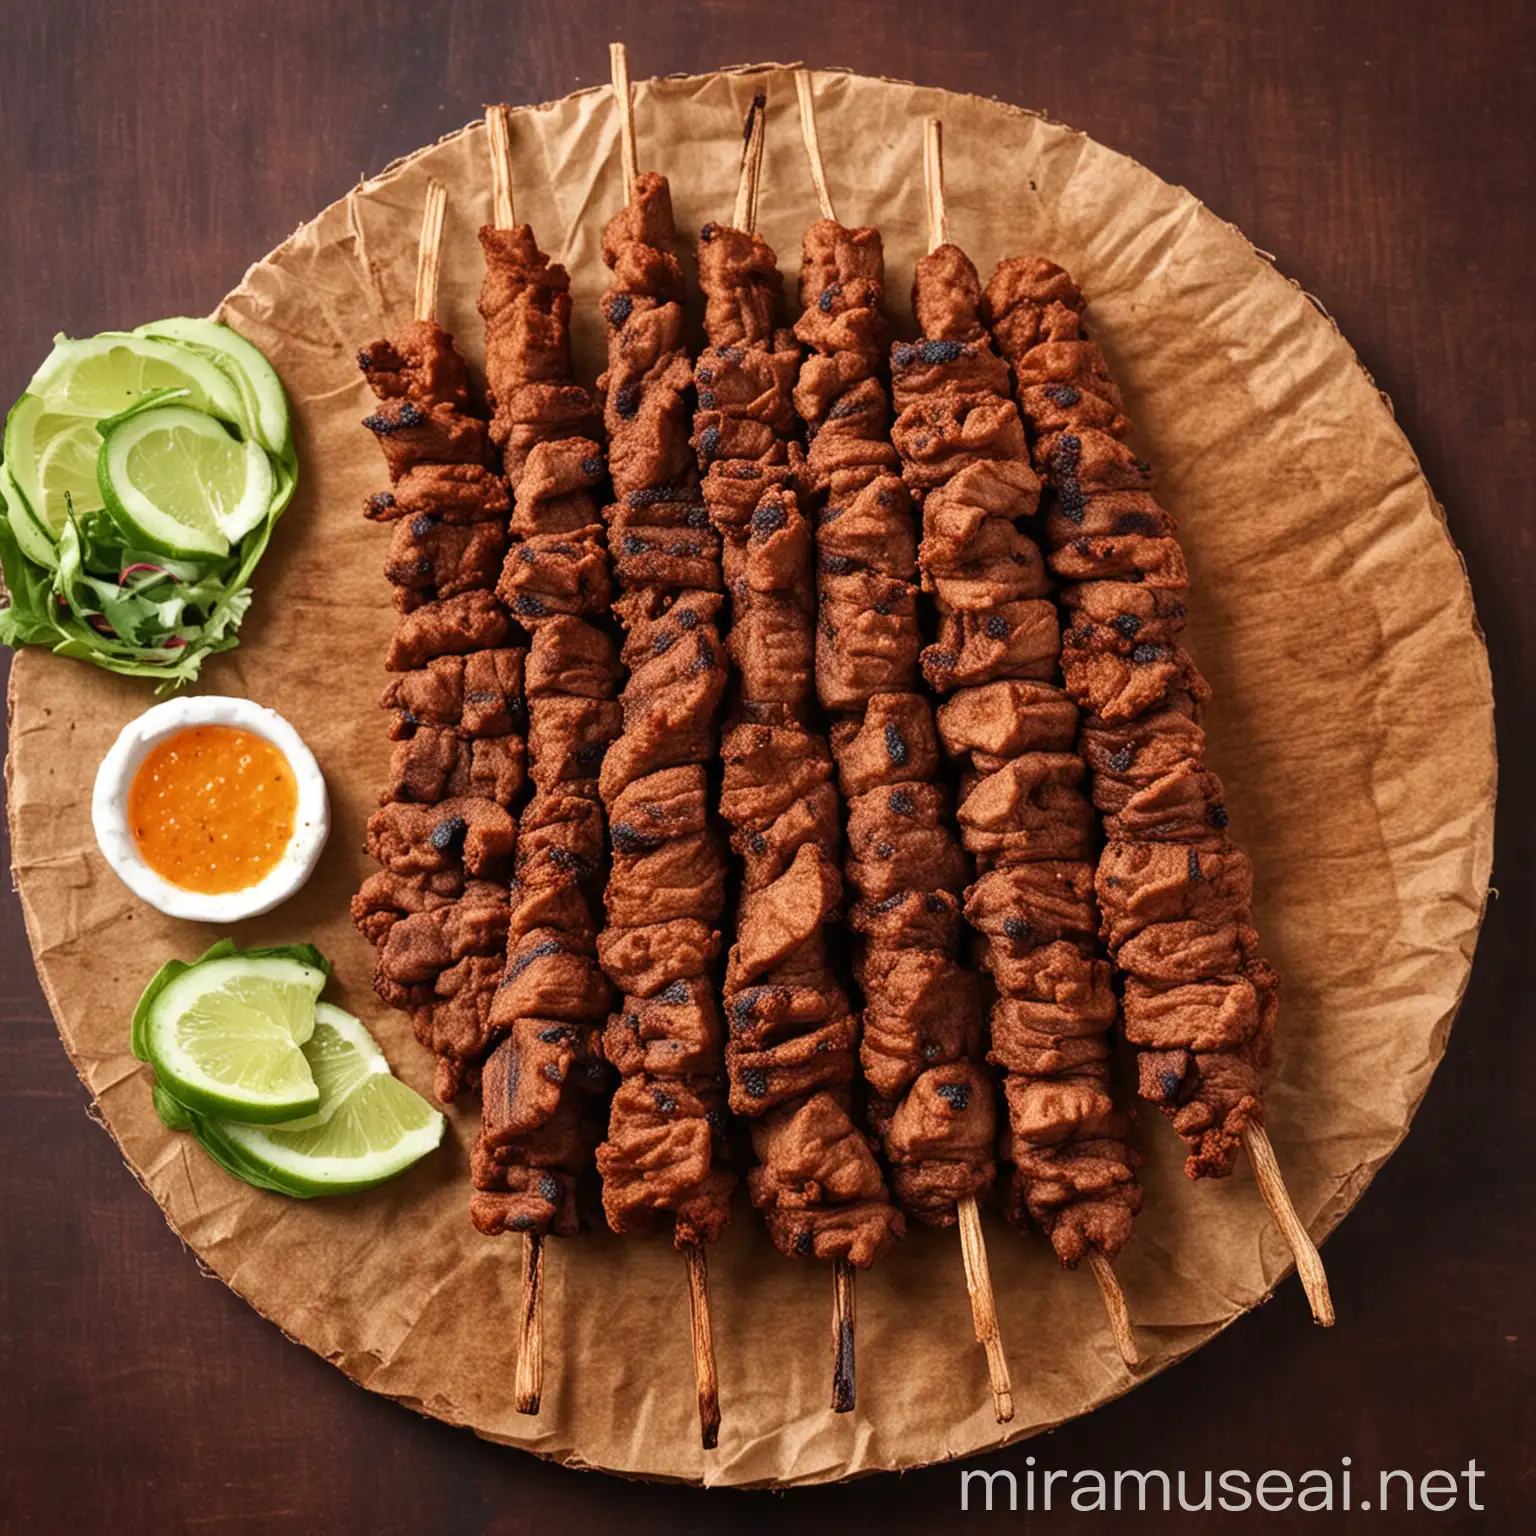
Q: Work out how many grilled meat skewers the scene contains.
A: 7